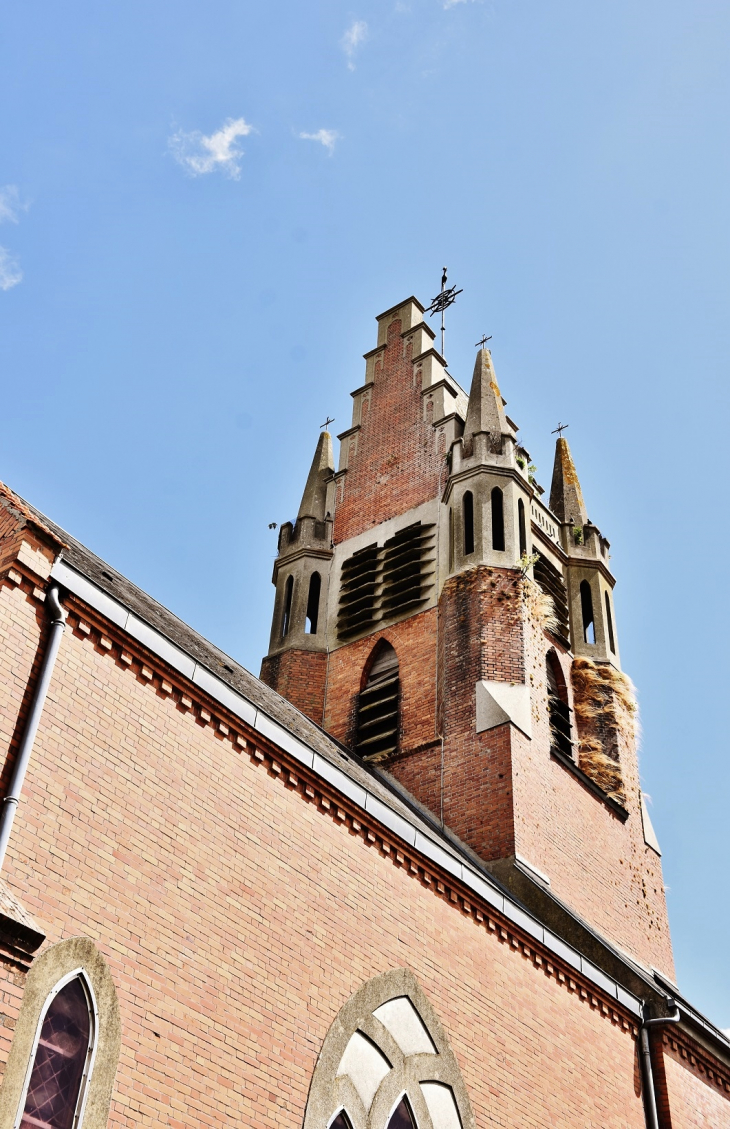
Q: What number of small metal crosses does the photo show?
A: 3